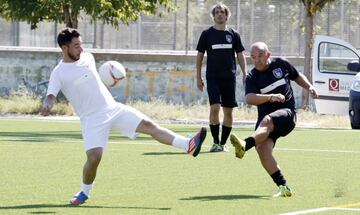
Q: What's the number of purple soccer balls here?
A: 0